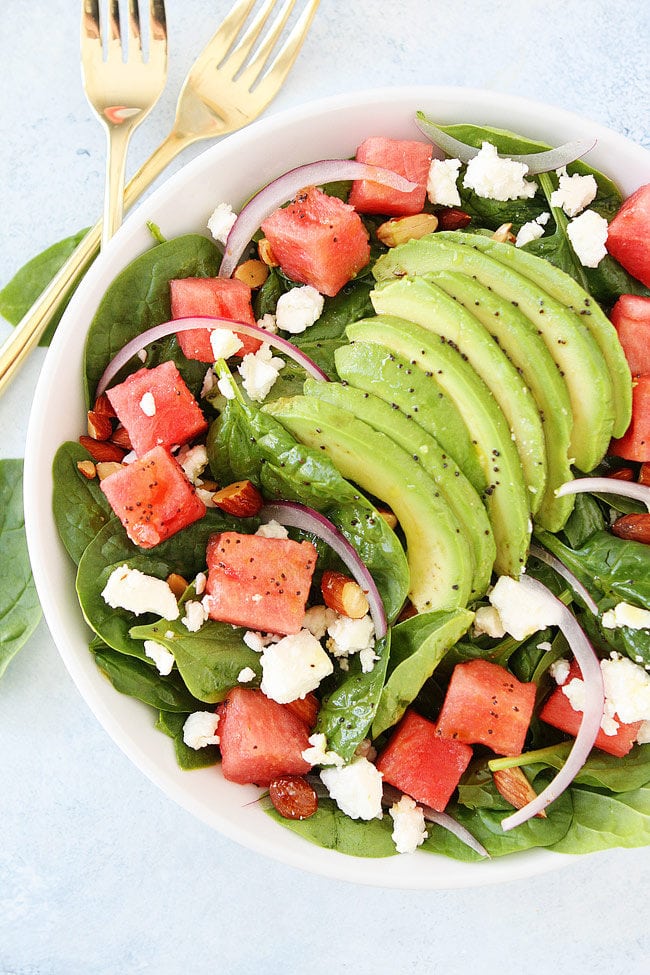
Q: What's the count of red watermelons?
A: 13